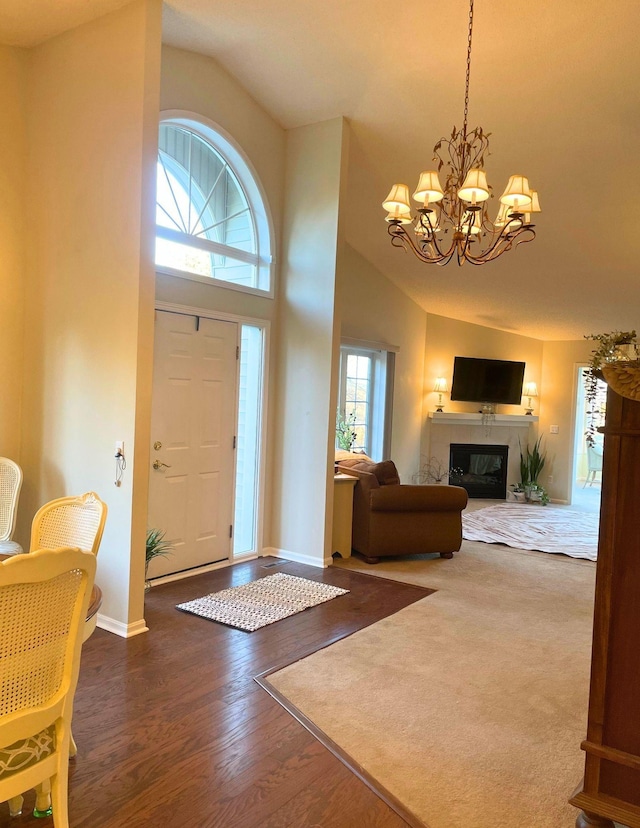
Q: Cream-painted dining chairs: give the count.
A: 3